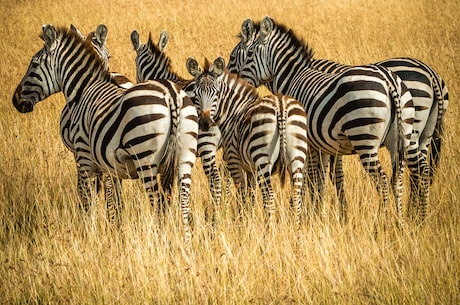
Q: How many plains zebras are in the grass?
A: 6